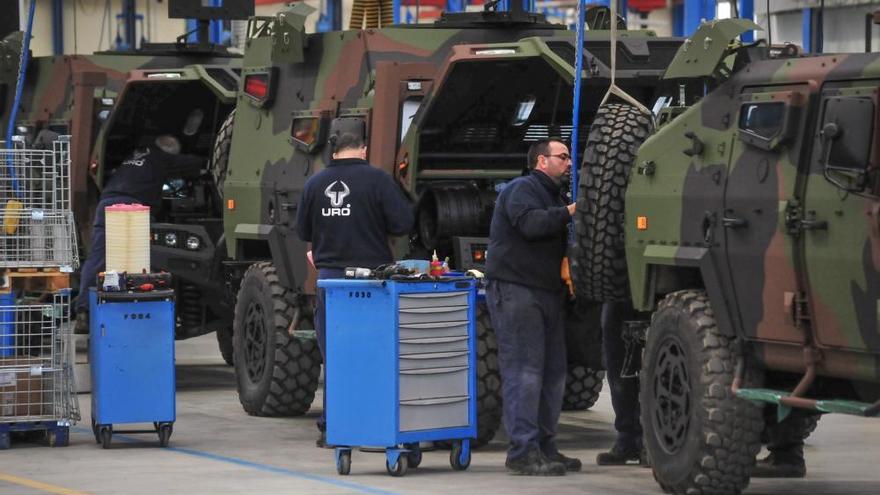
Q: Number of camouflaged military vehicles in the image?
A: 3